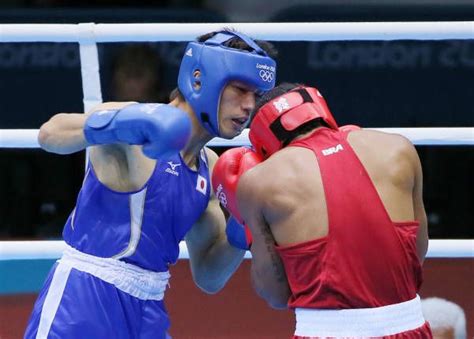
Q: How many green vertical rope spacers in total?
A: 0